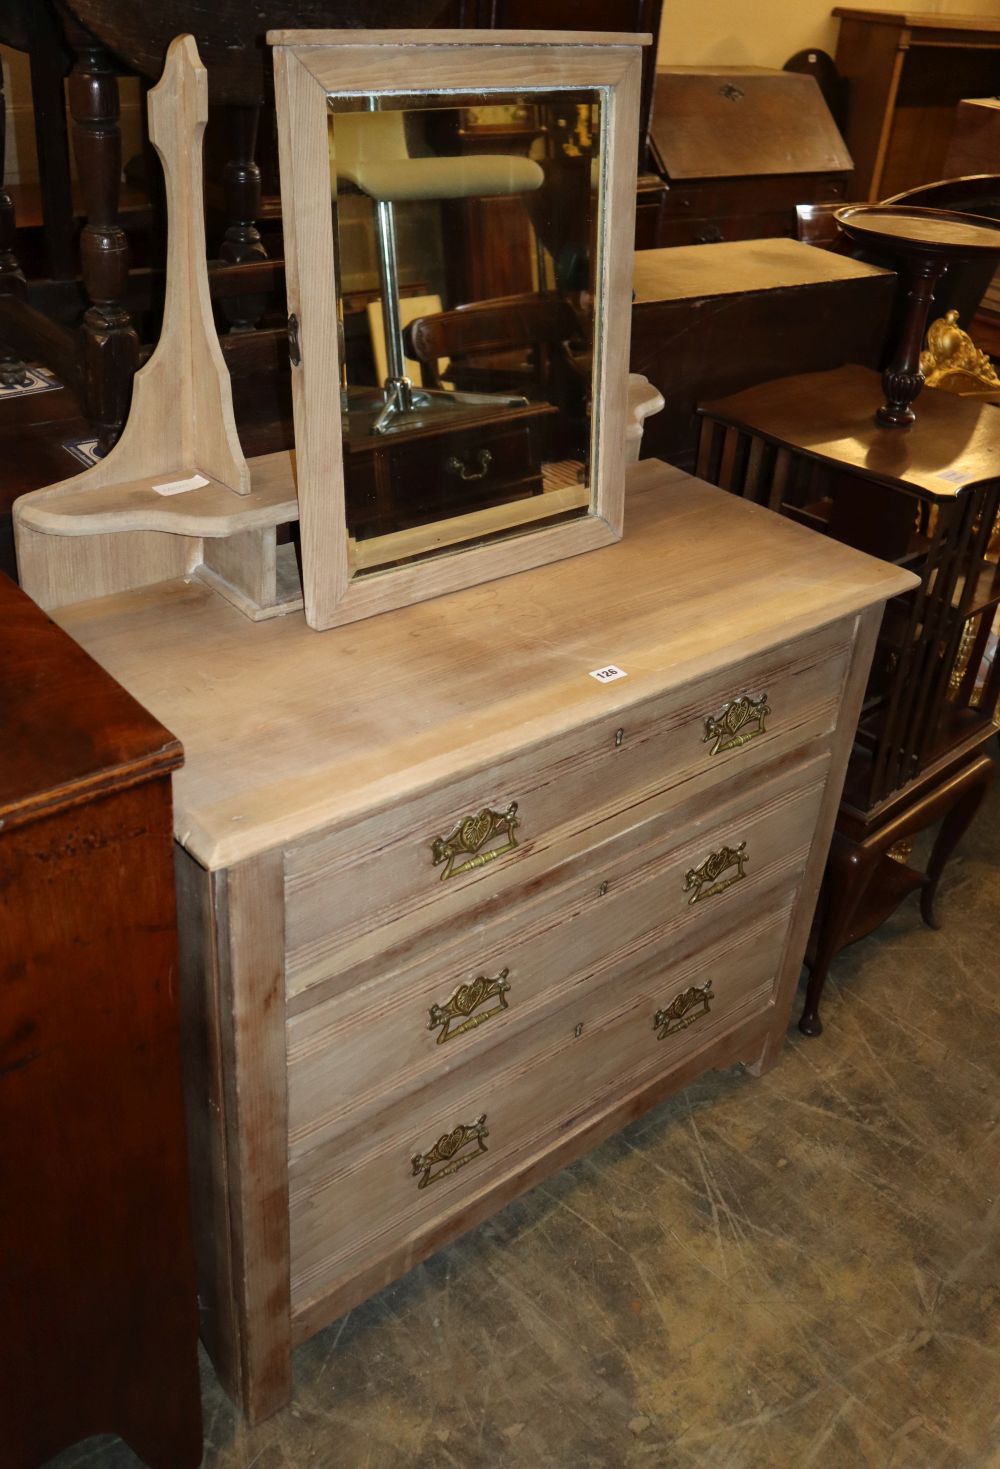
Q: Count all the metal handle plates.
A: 6